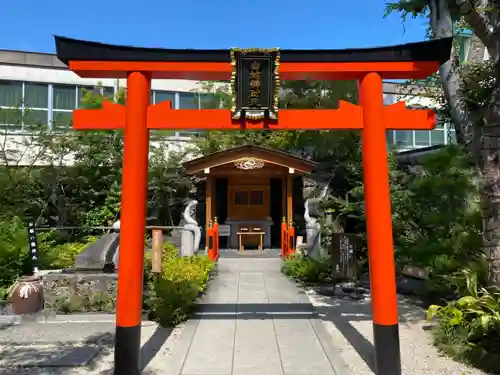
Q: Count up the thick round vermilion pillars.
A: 2